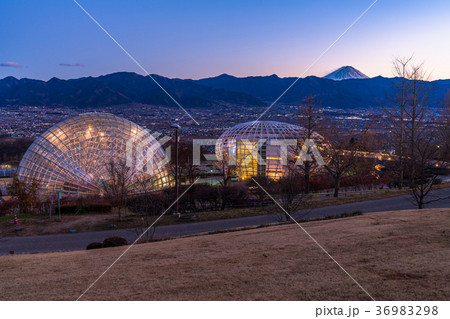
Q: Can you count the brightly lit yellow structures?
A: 2